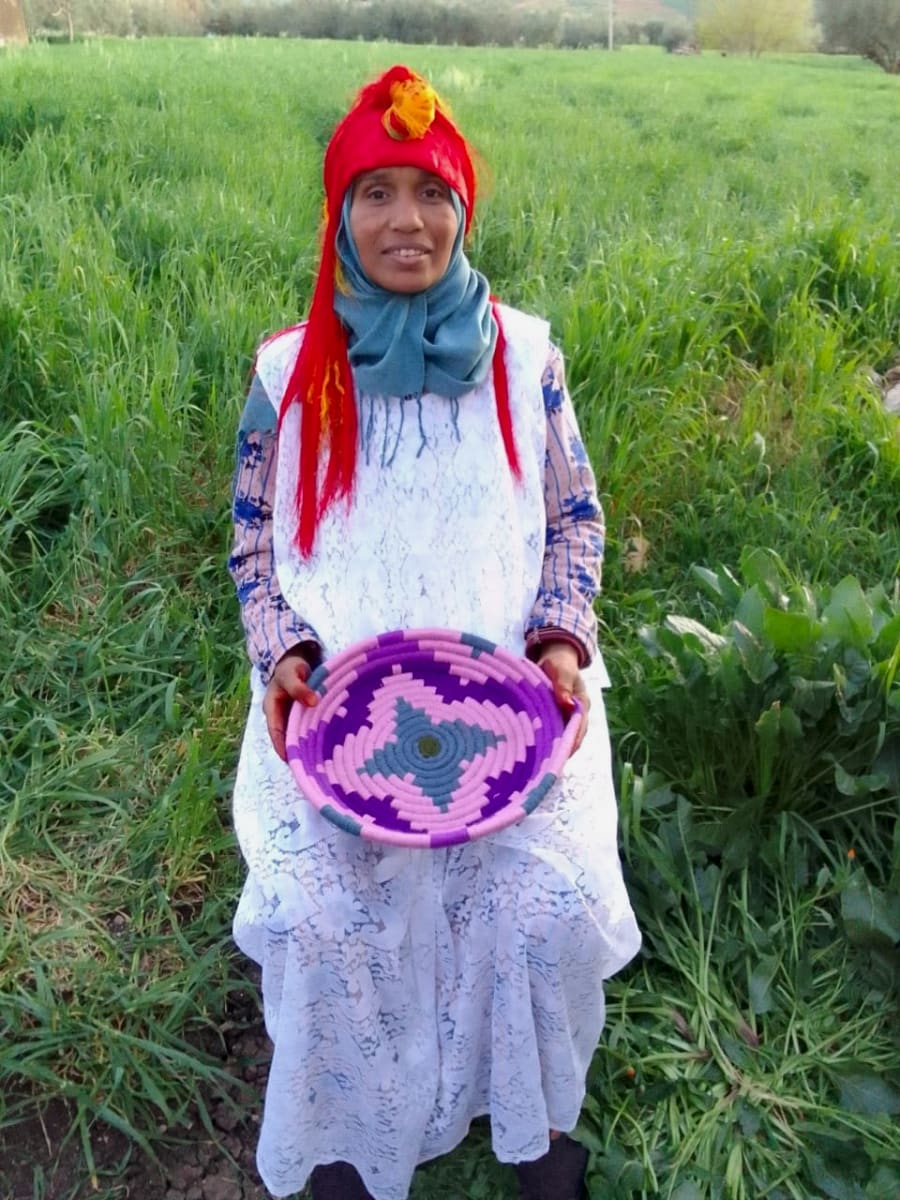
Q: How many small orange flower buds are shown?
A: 2